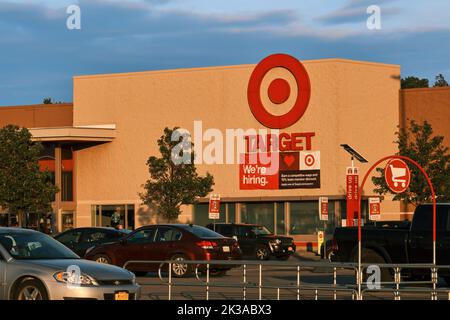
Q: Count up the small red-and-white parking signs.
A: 3